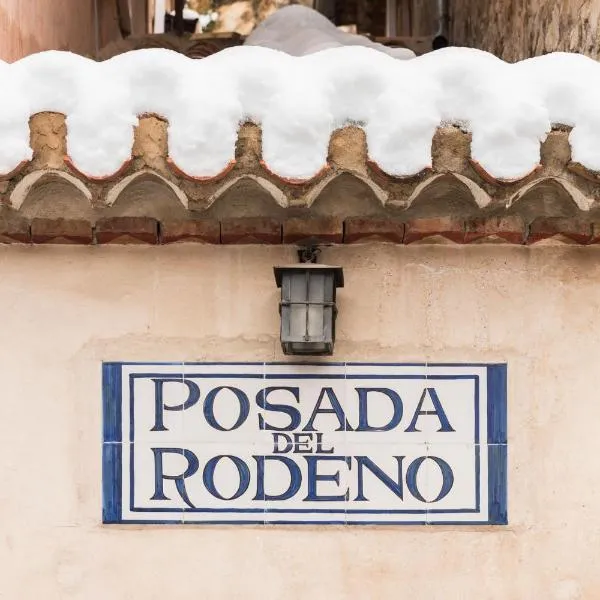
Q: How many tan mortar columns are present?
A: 6